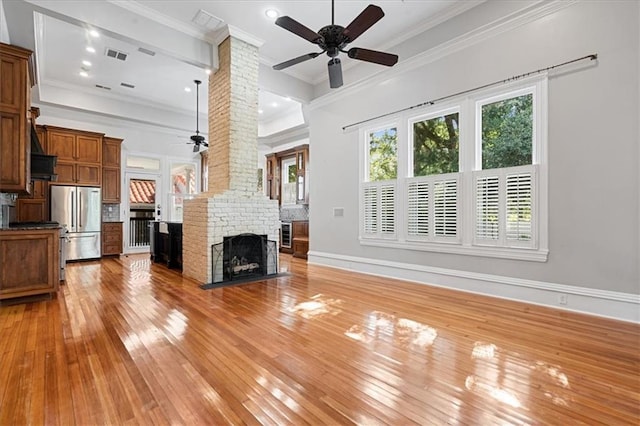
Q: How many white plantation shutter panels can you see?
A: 6